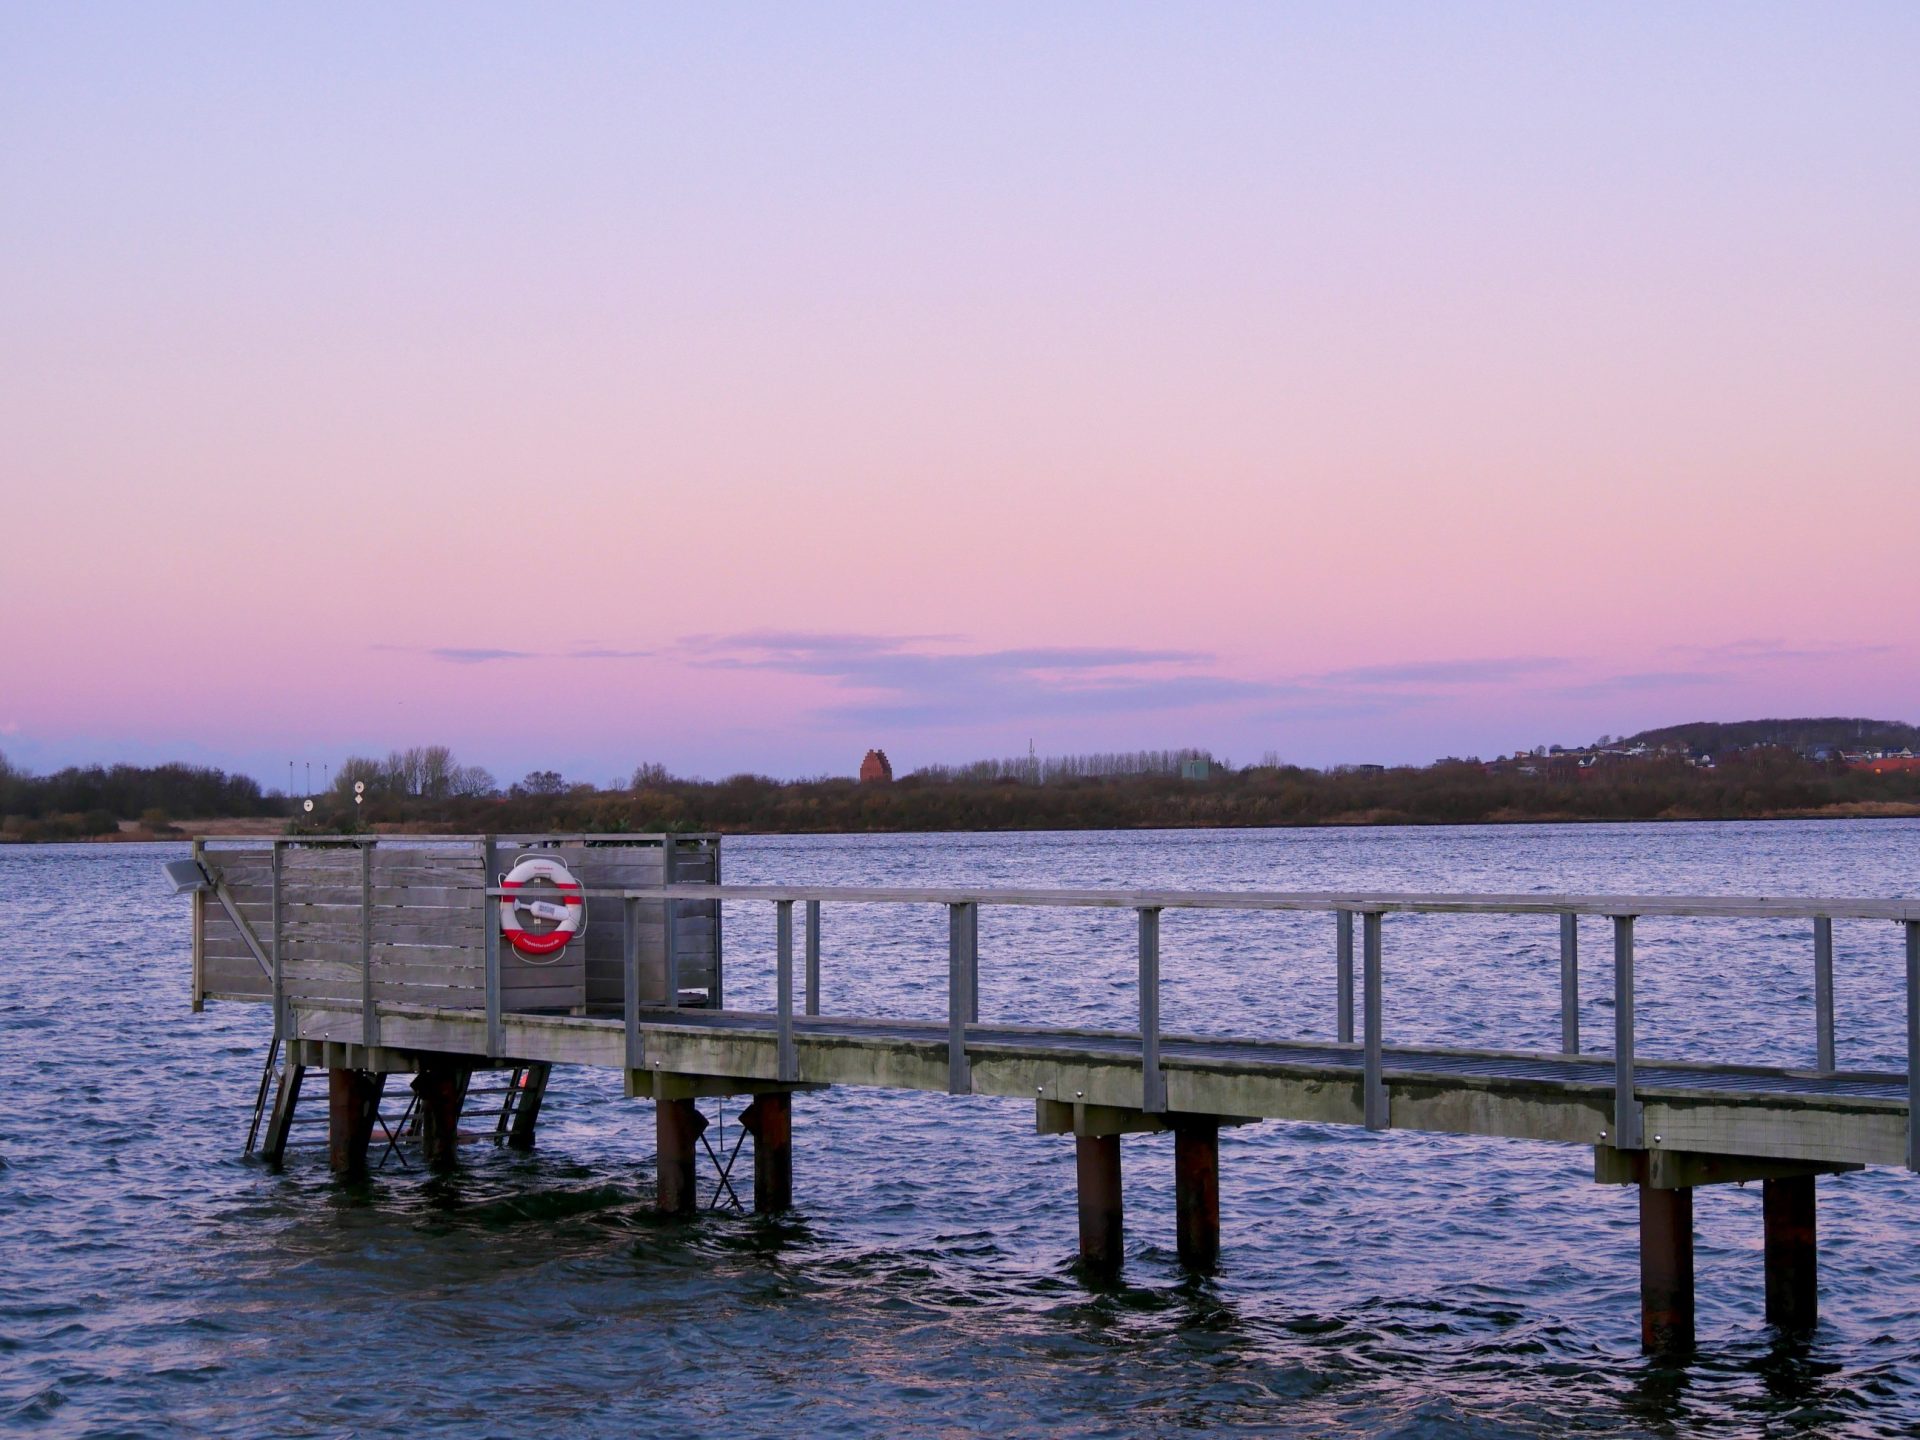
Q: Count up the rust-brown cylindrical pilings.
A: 8